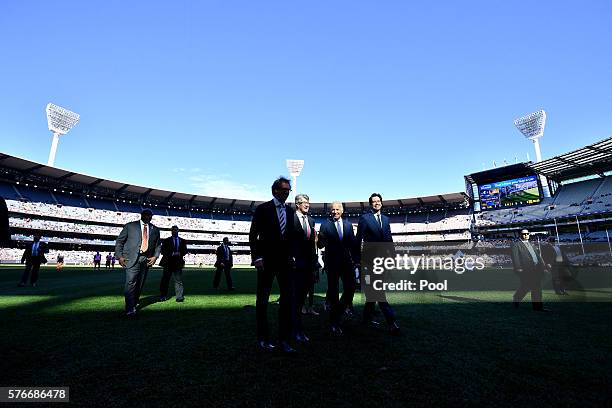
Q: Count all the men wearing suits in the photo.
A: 10